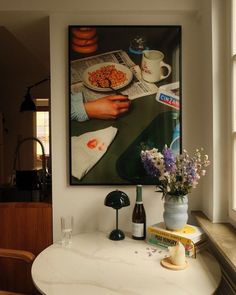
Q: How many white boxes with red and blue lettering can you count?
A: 1